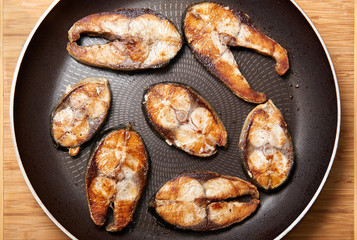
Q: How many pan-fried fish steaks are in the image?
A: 7